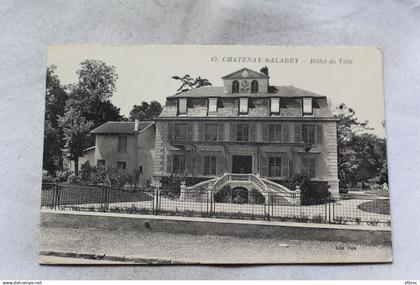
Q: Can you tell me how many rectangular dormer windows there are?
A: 5